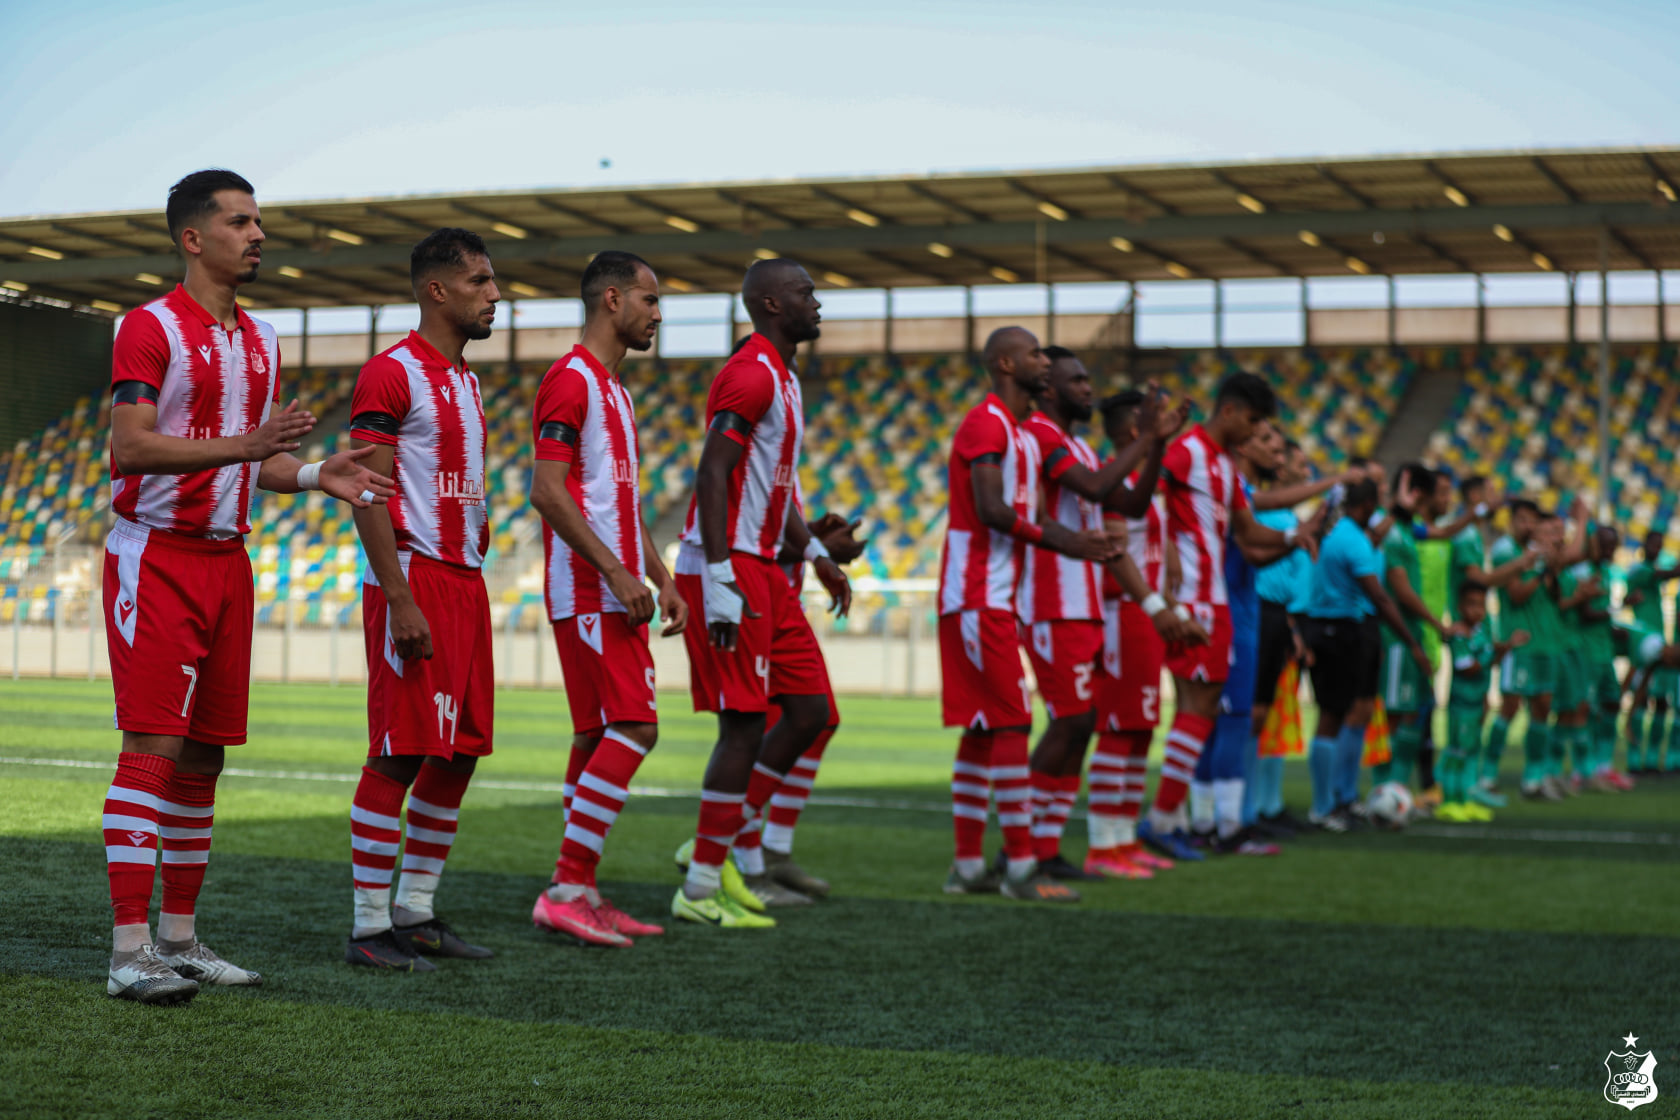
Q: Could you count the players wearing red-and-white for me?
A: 9